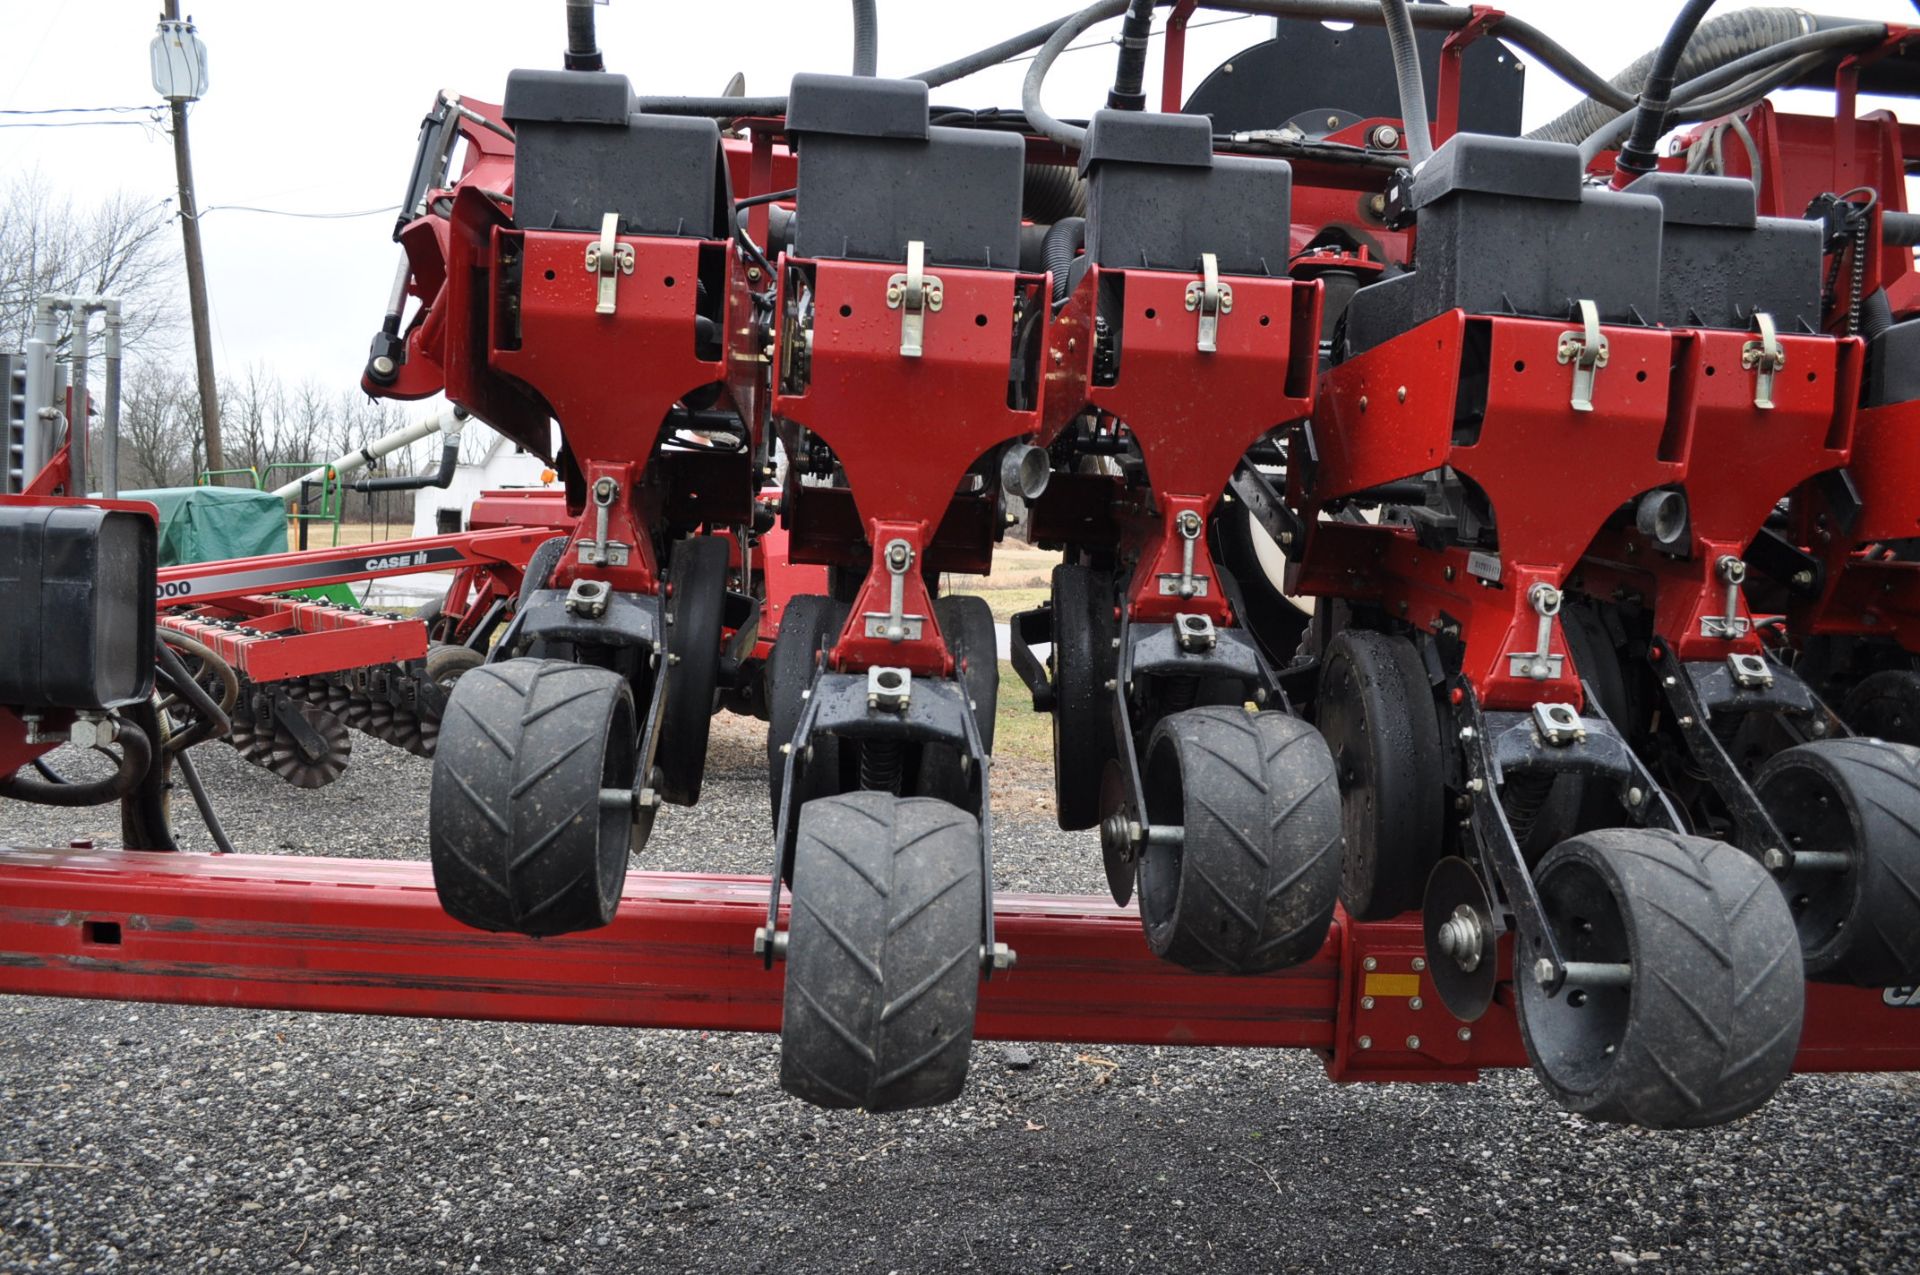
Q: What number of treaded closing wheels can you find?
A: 5